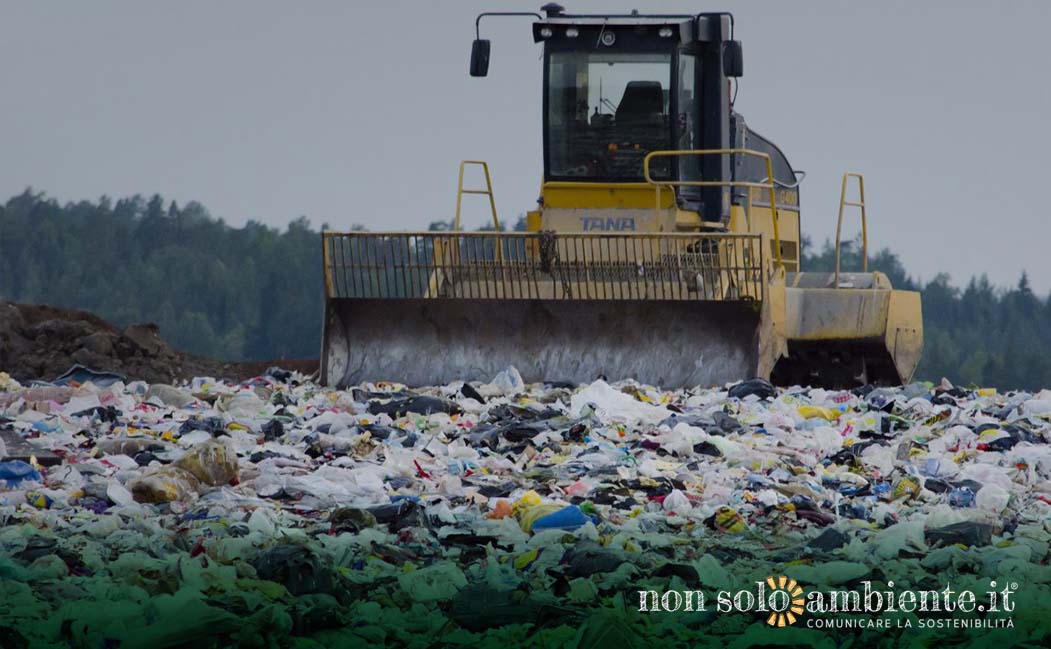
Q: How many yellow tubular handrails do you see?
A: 3